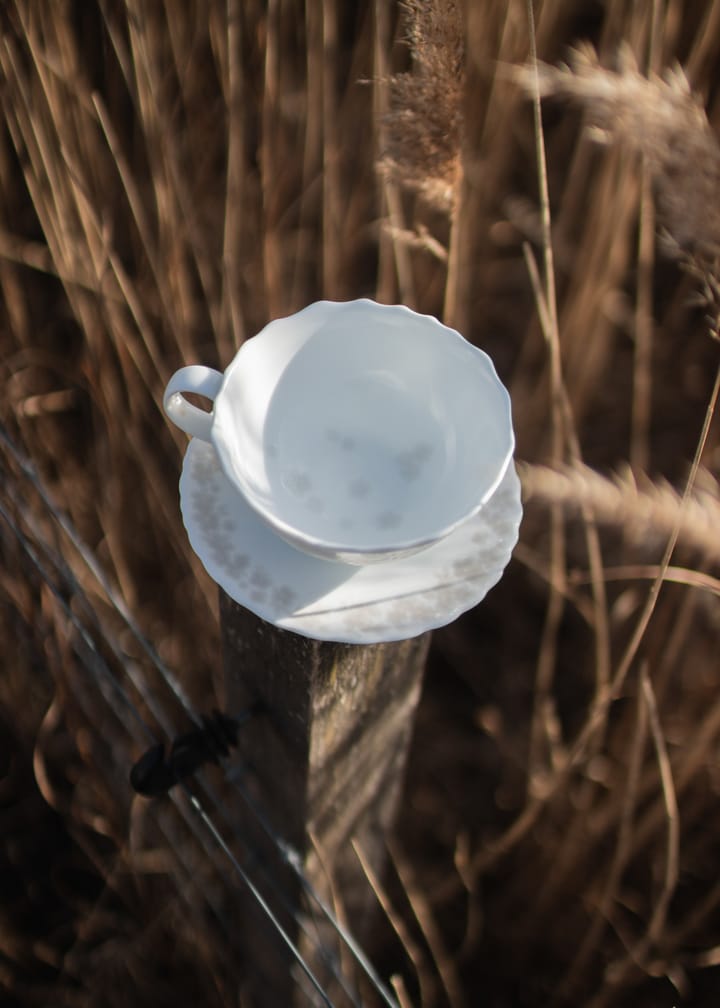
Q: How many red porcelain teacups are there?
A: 0